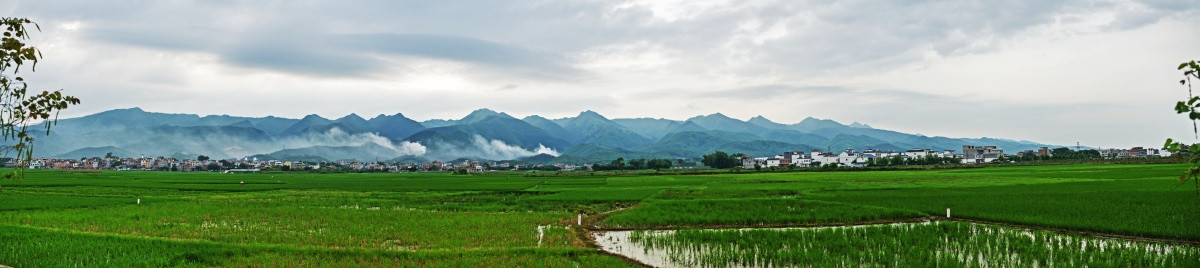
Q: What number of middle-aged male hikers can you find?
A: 0